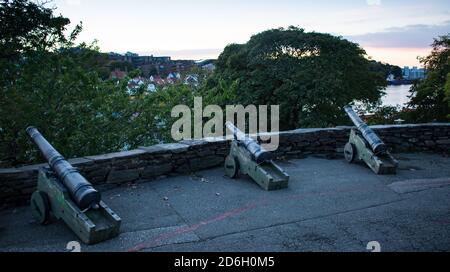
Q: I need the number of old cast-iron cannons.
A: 3